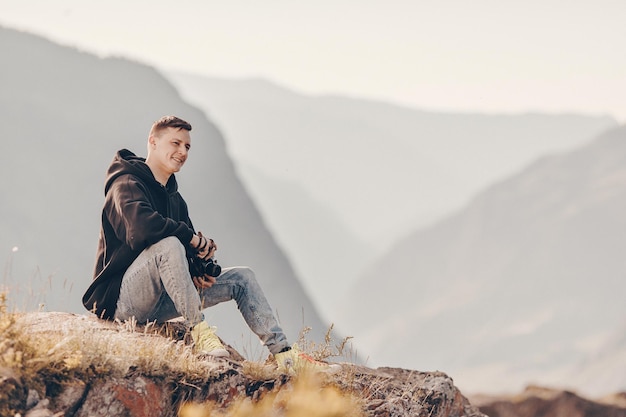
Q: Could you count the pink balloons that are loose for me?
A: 0